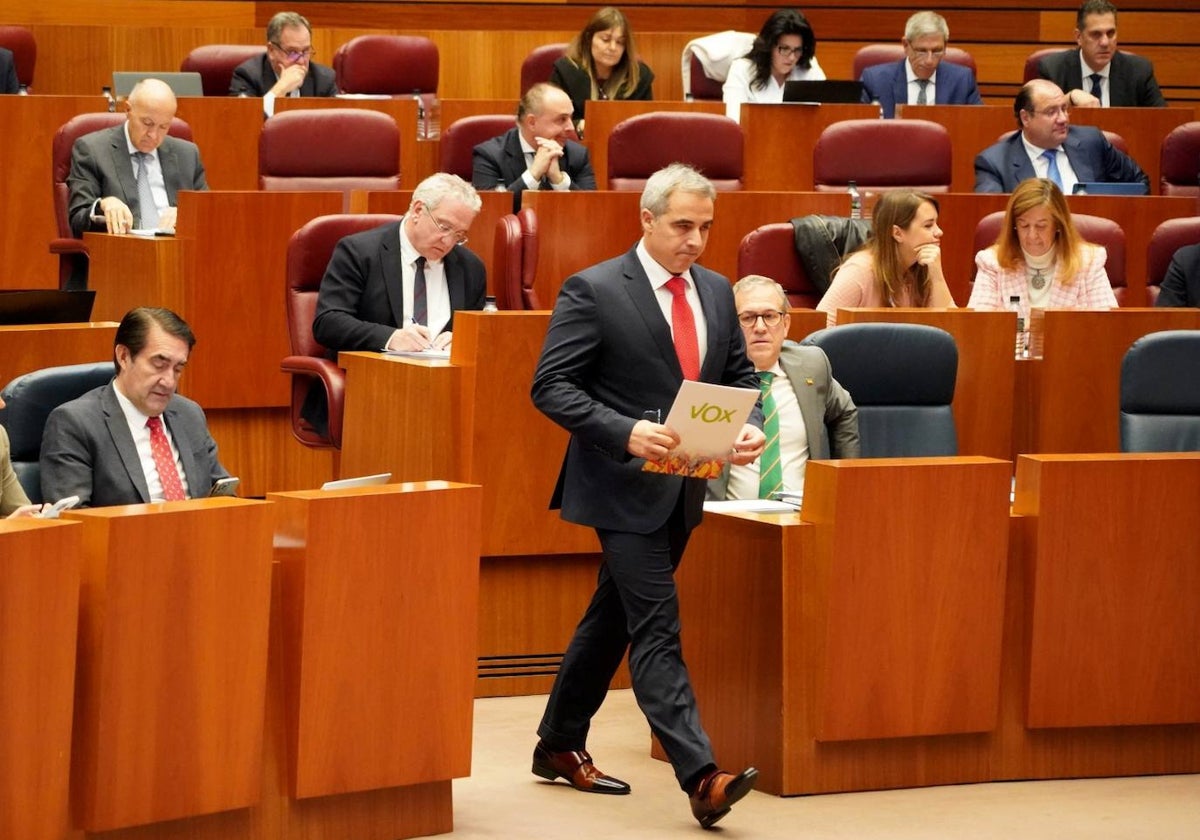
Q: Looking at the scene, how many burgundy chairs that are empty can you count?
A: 6